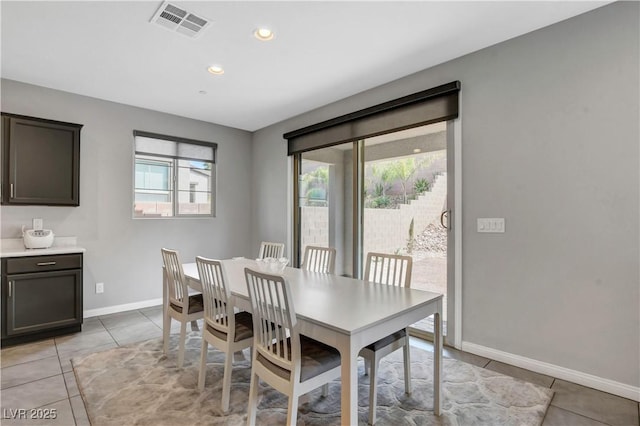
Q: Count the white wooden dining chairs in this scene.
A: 6